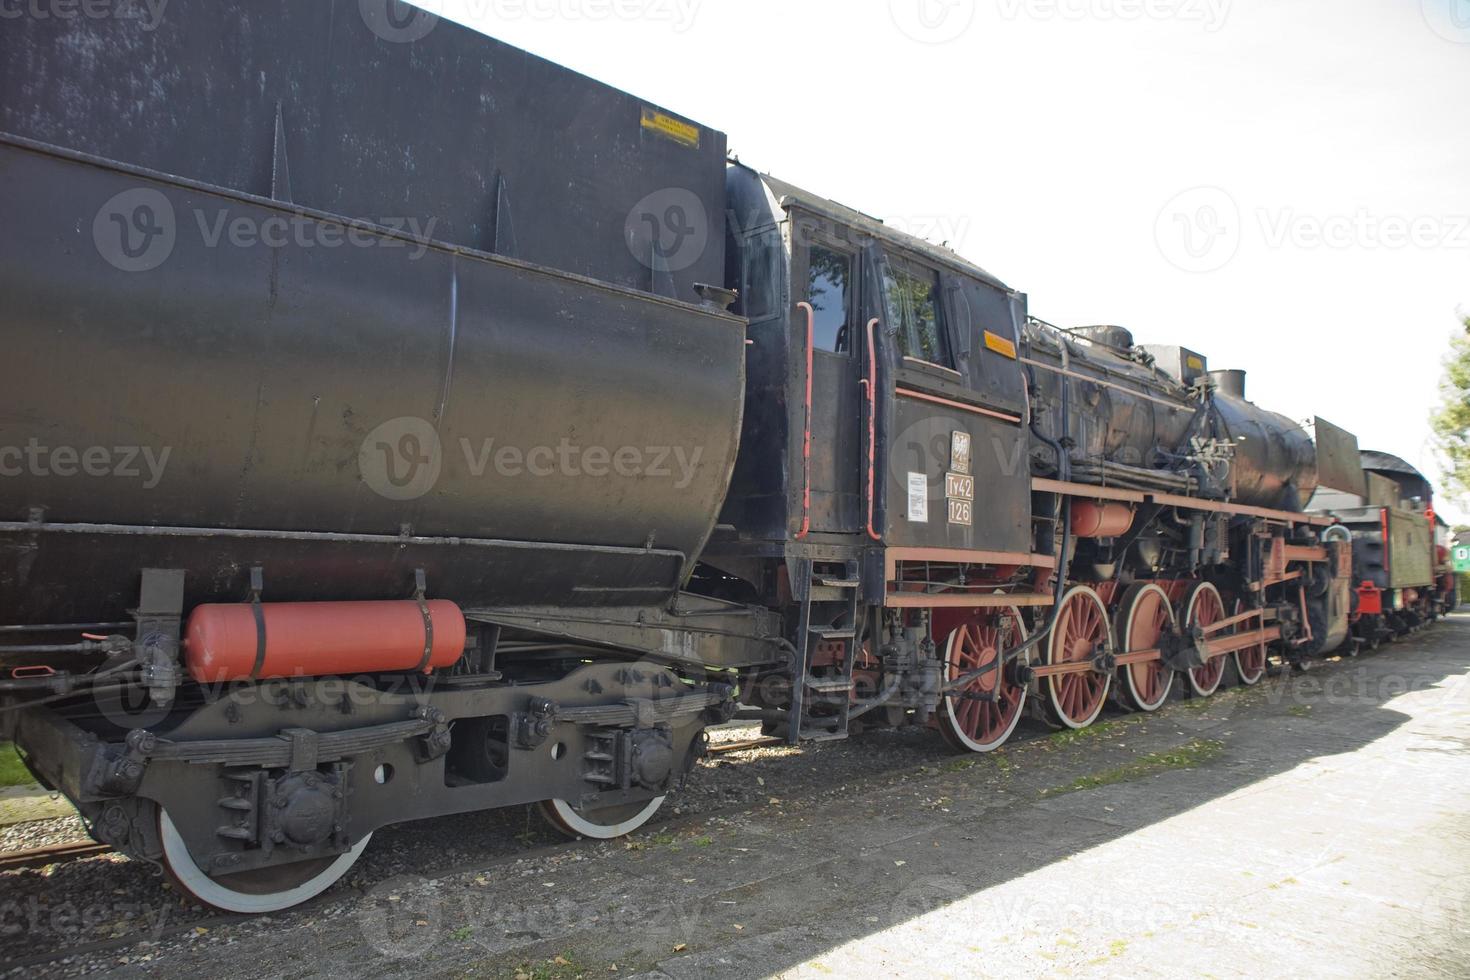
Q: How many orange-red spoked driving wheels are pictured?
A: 5